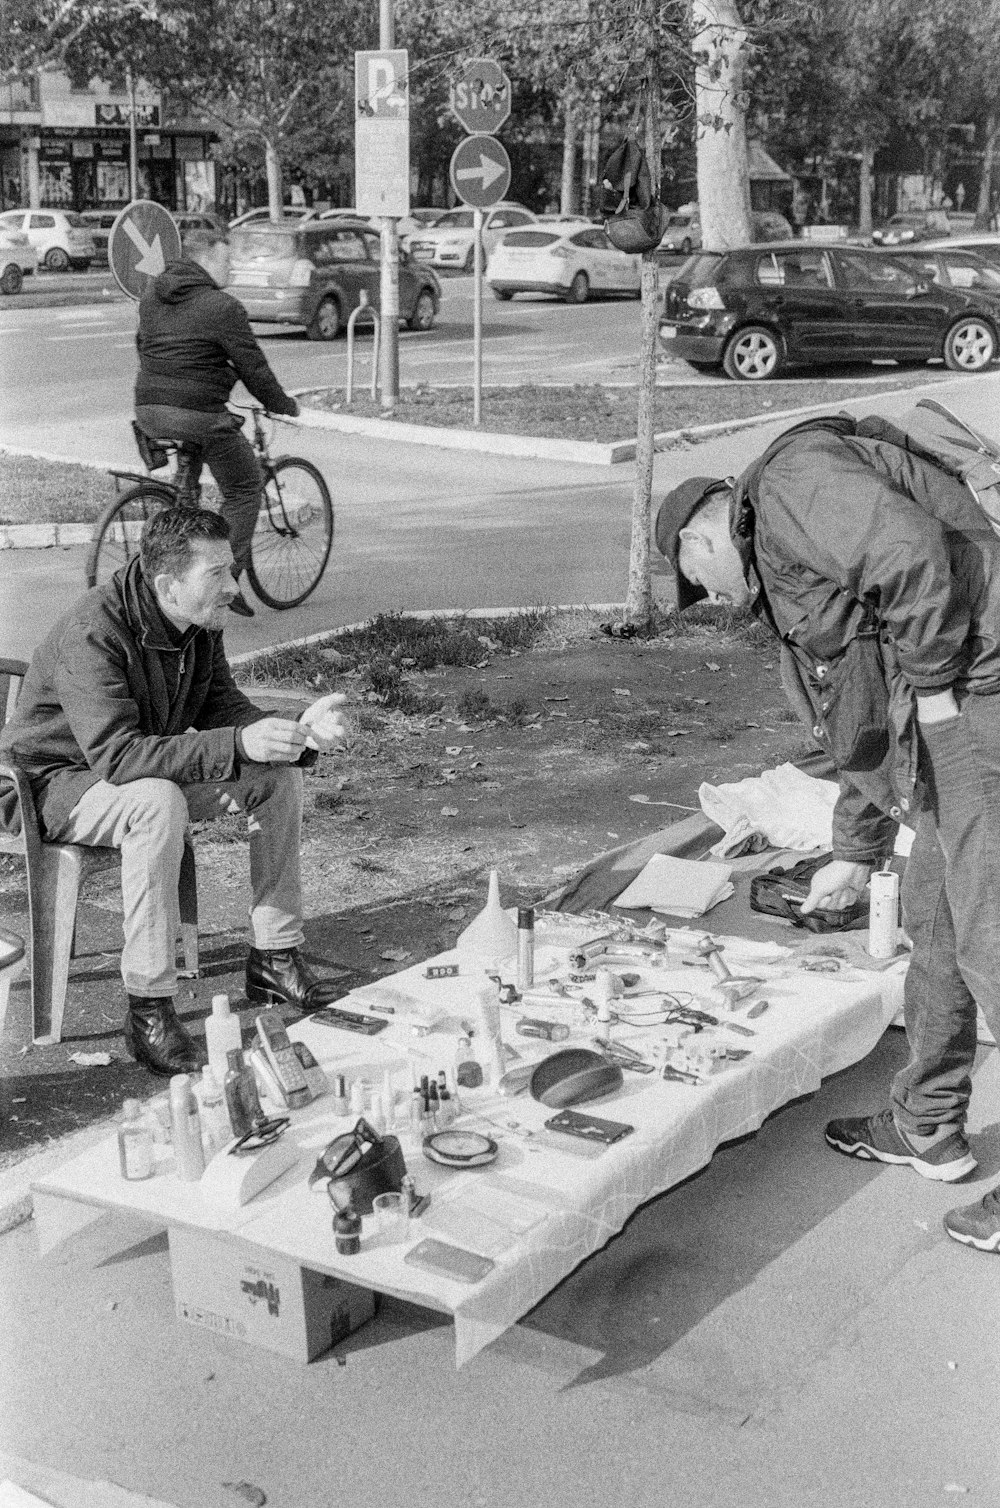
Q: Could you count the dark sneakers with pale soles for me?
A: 2